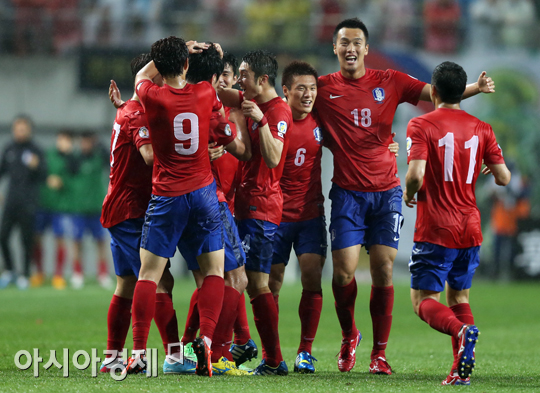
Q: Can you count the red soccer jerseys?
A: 8